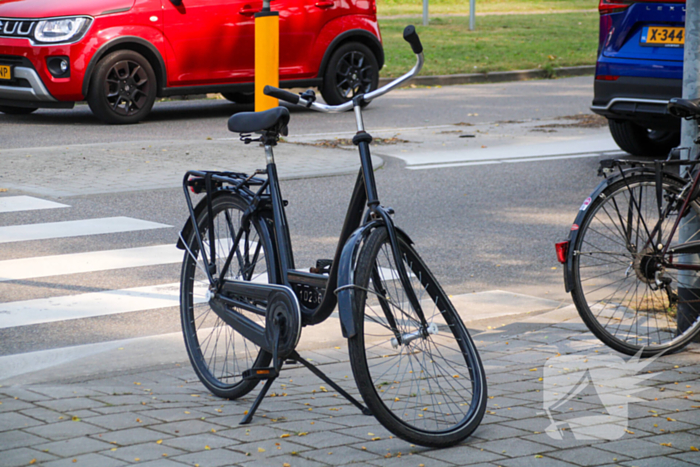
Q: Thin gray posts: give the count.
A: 2